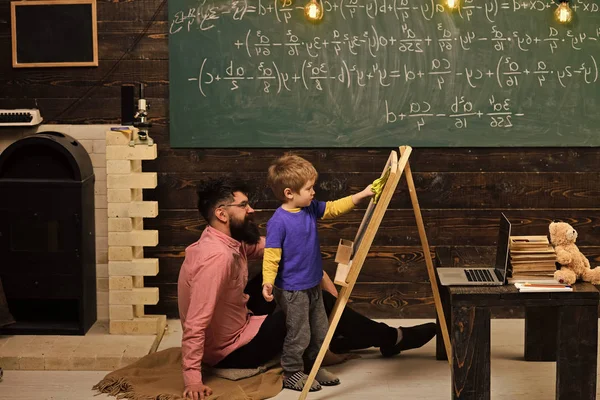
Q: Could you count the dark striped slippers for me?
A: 2